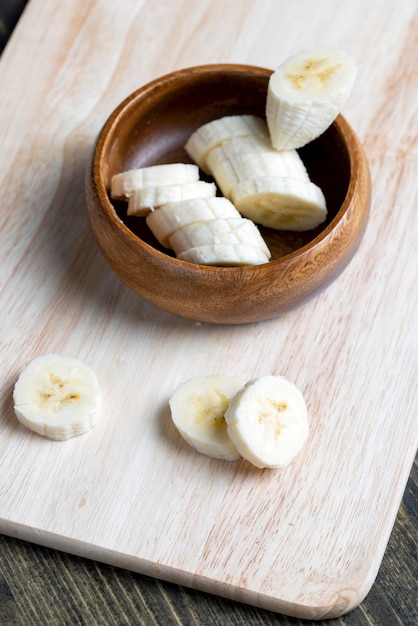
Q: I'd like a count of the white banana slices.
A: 13